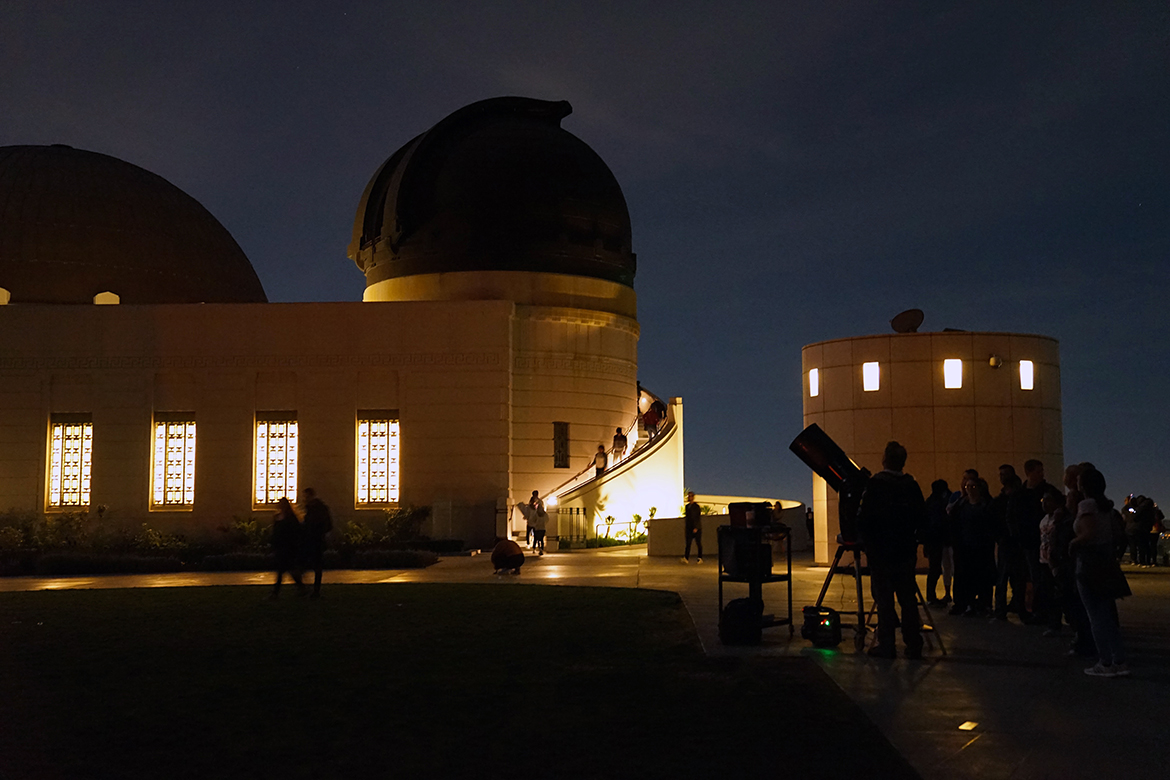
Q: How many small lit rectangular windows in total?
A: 4